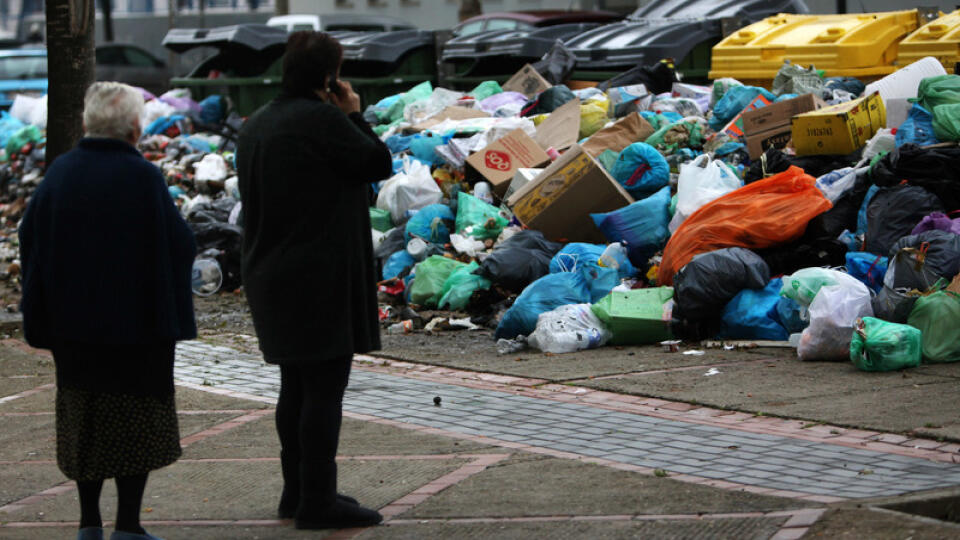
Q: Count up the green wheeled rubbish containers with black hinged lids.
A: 4